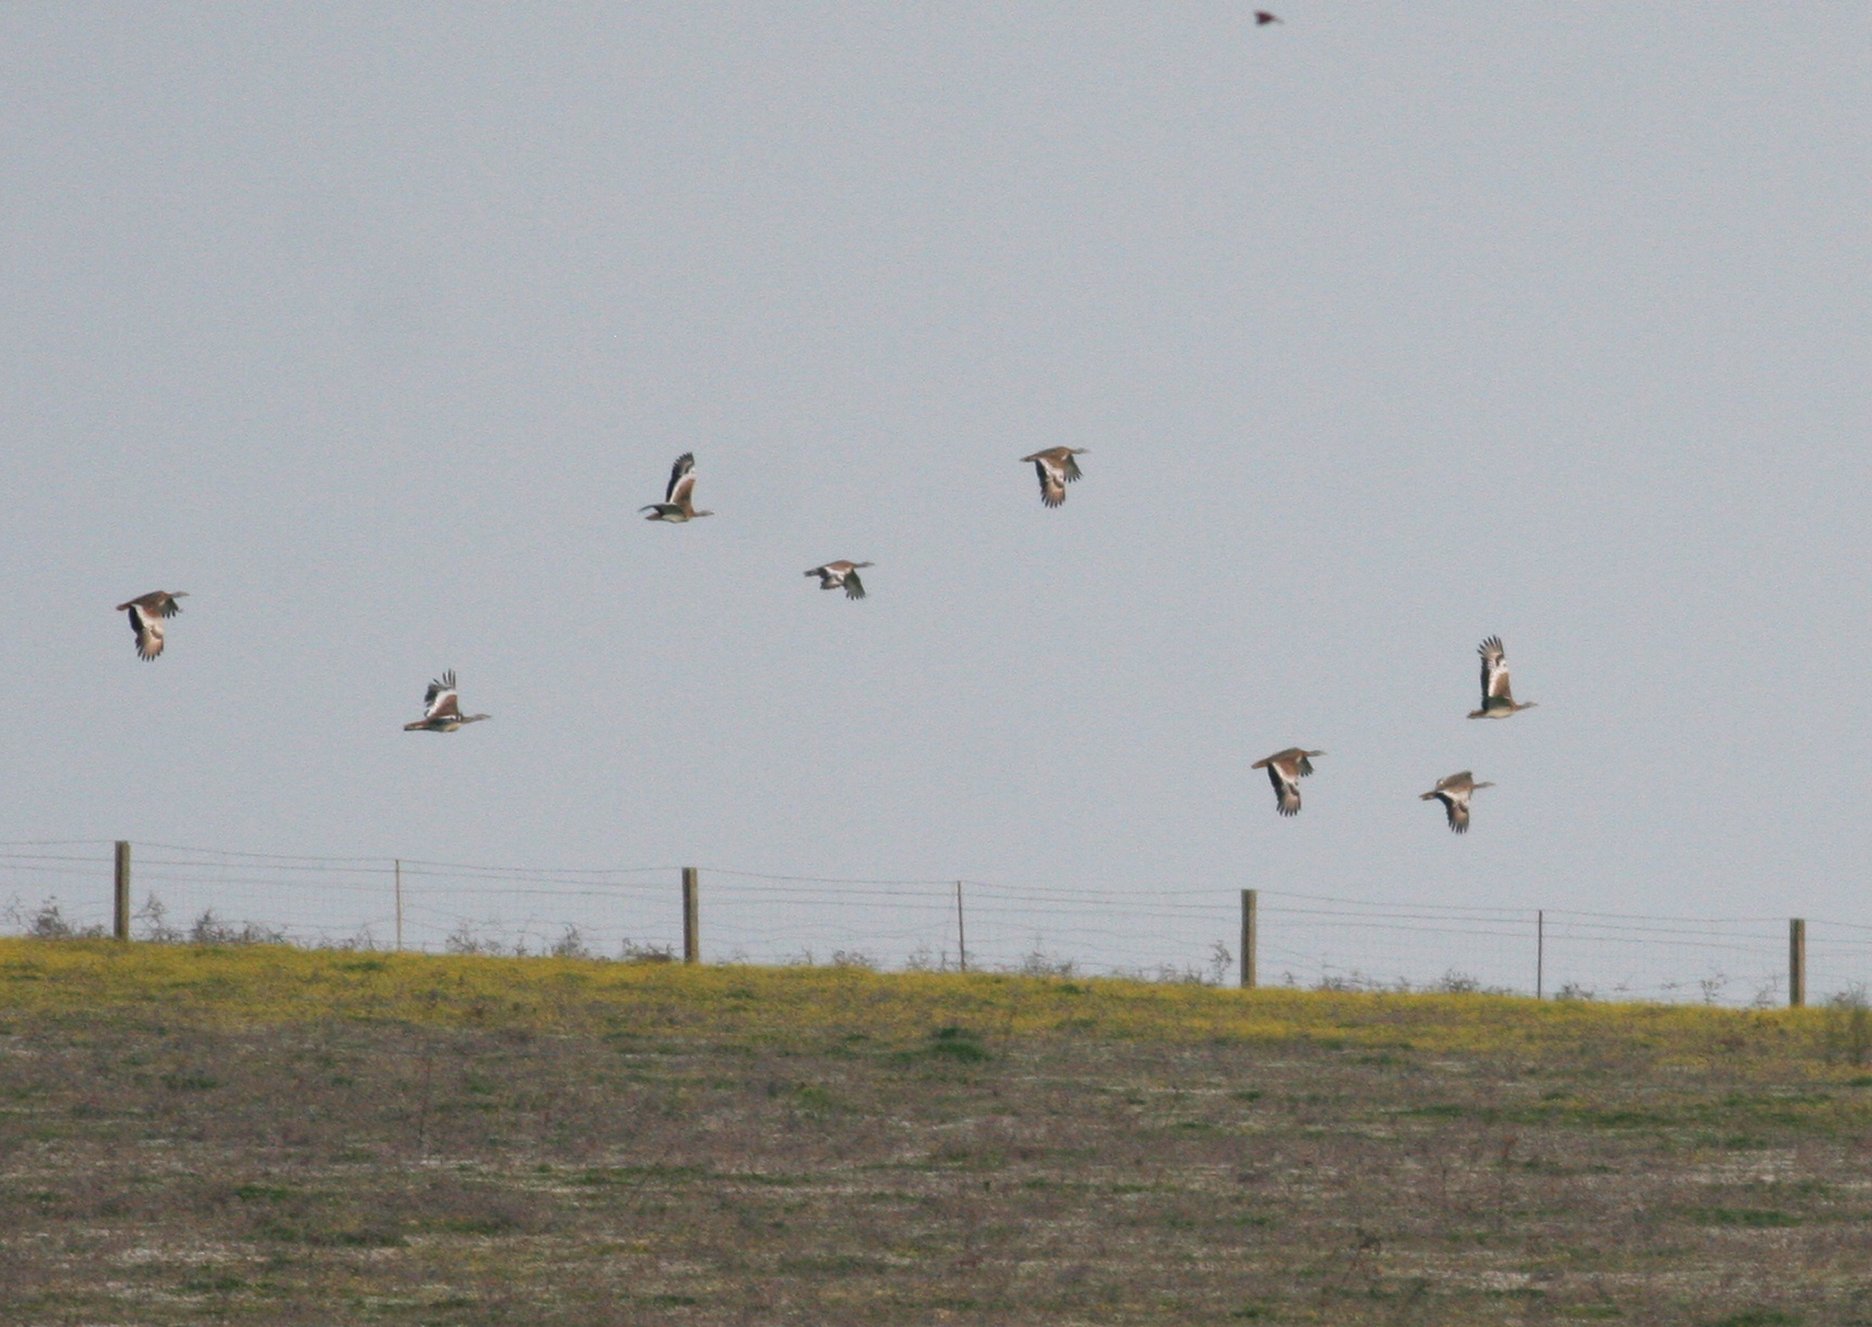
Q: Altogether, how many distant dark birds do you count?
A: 1